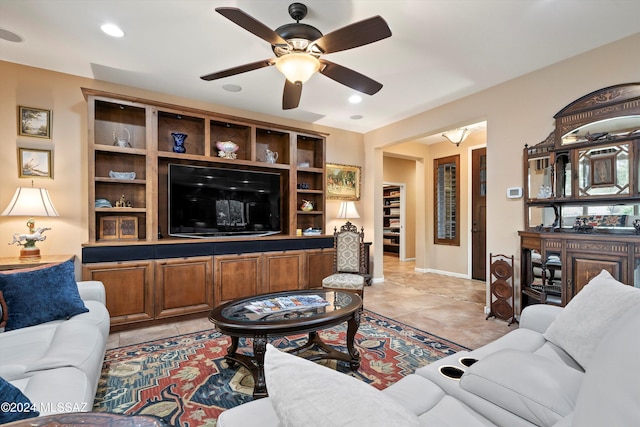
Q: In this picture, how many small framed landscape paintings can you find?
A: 2